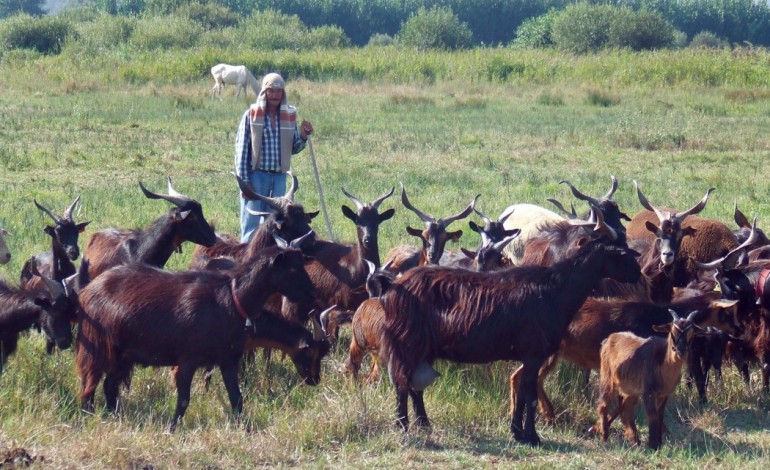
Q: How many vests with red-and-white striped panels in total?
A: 1